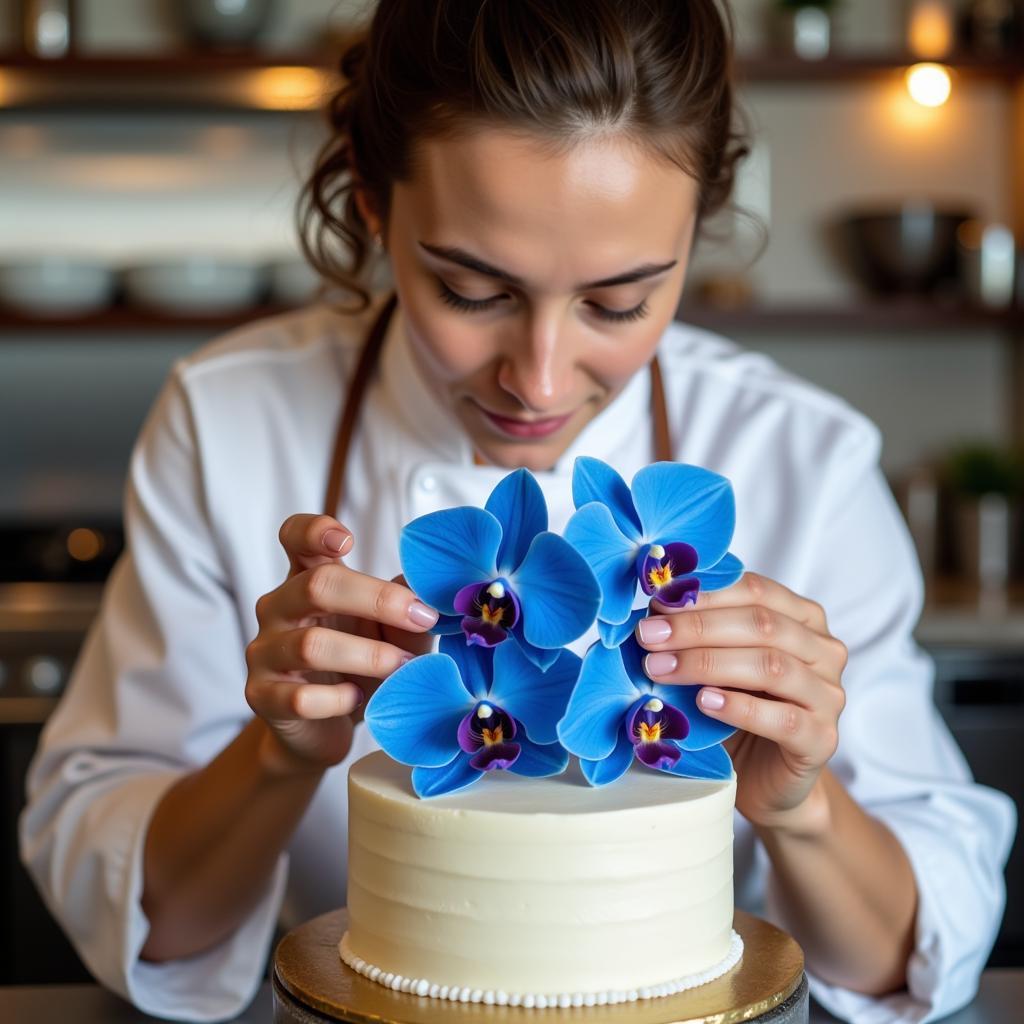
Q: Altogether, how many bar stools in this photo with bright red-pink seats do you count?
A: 0